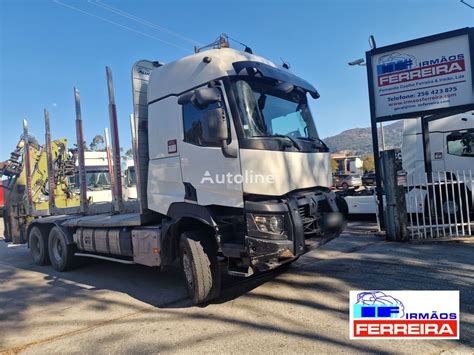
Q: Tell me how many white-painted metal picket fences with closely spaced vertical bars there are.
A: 1